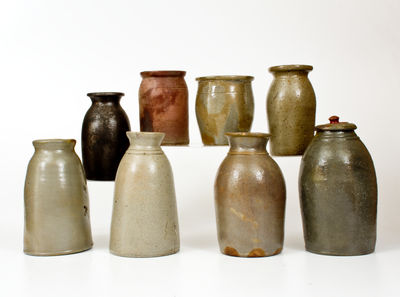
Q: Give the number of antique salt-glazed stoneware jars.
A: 8